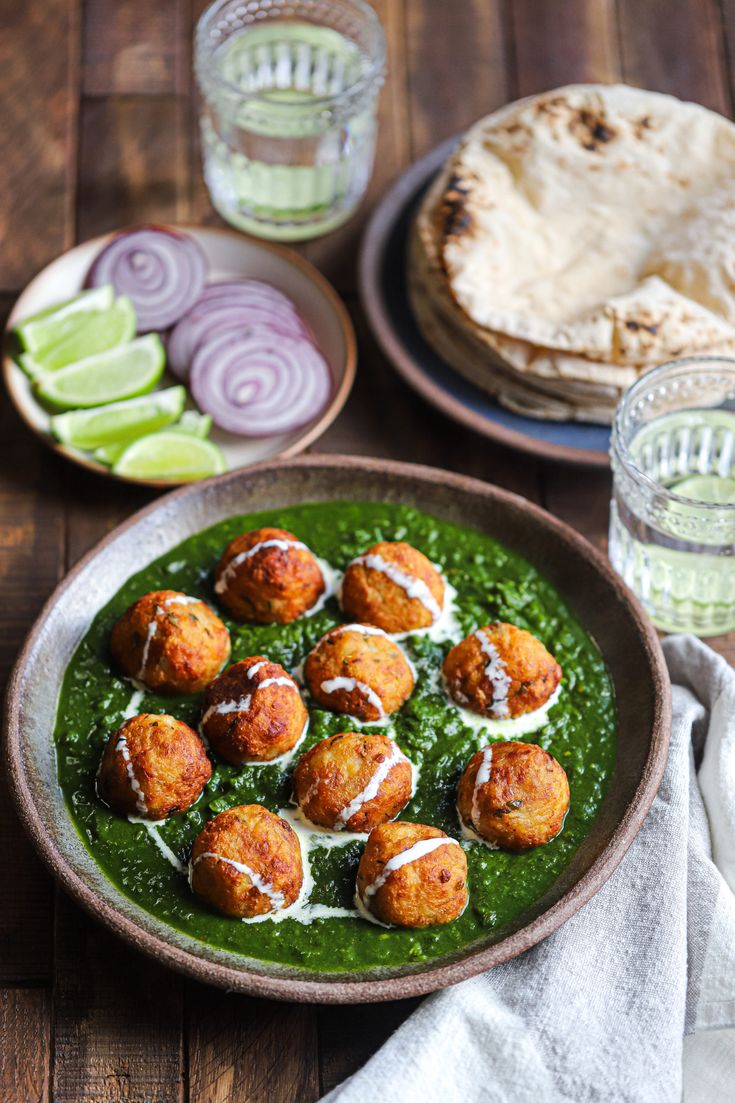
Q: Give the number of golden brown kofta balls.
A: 11